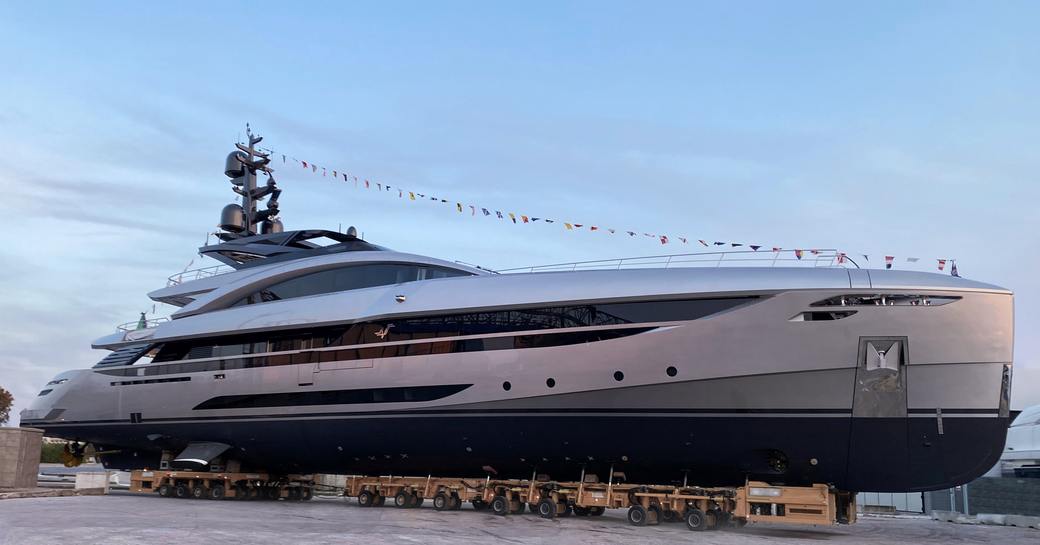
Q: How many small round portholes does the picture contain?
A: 4